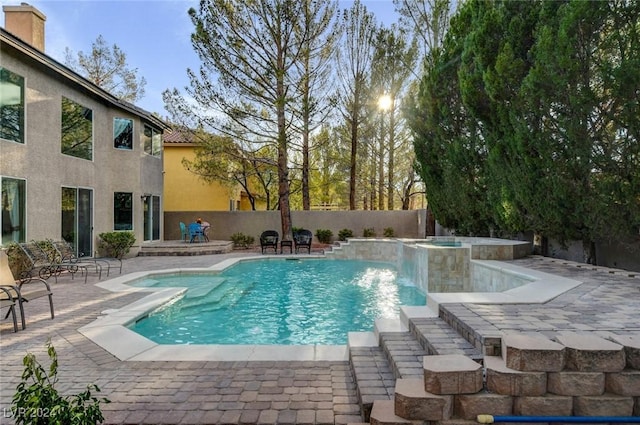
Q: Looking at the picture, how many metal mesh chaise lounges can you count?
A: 2